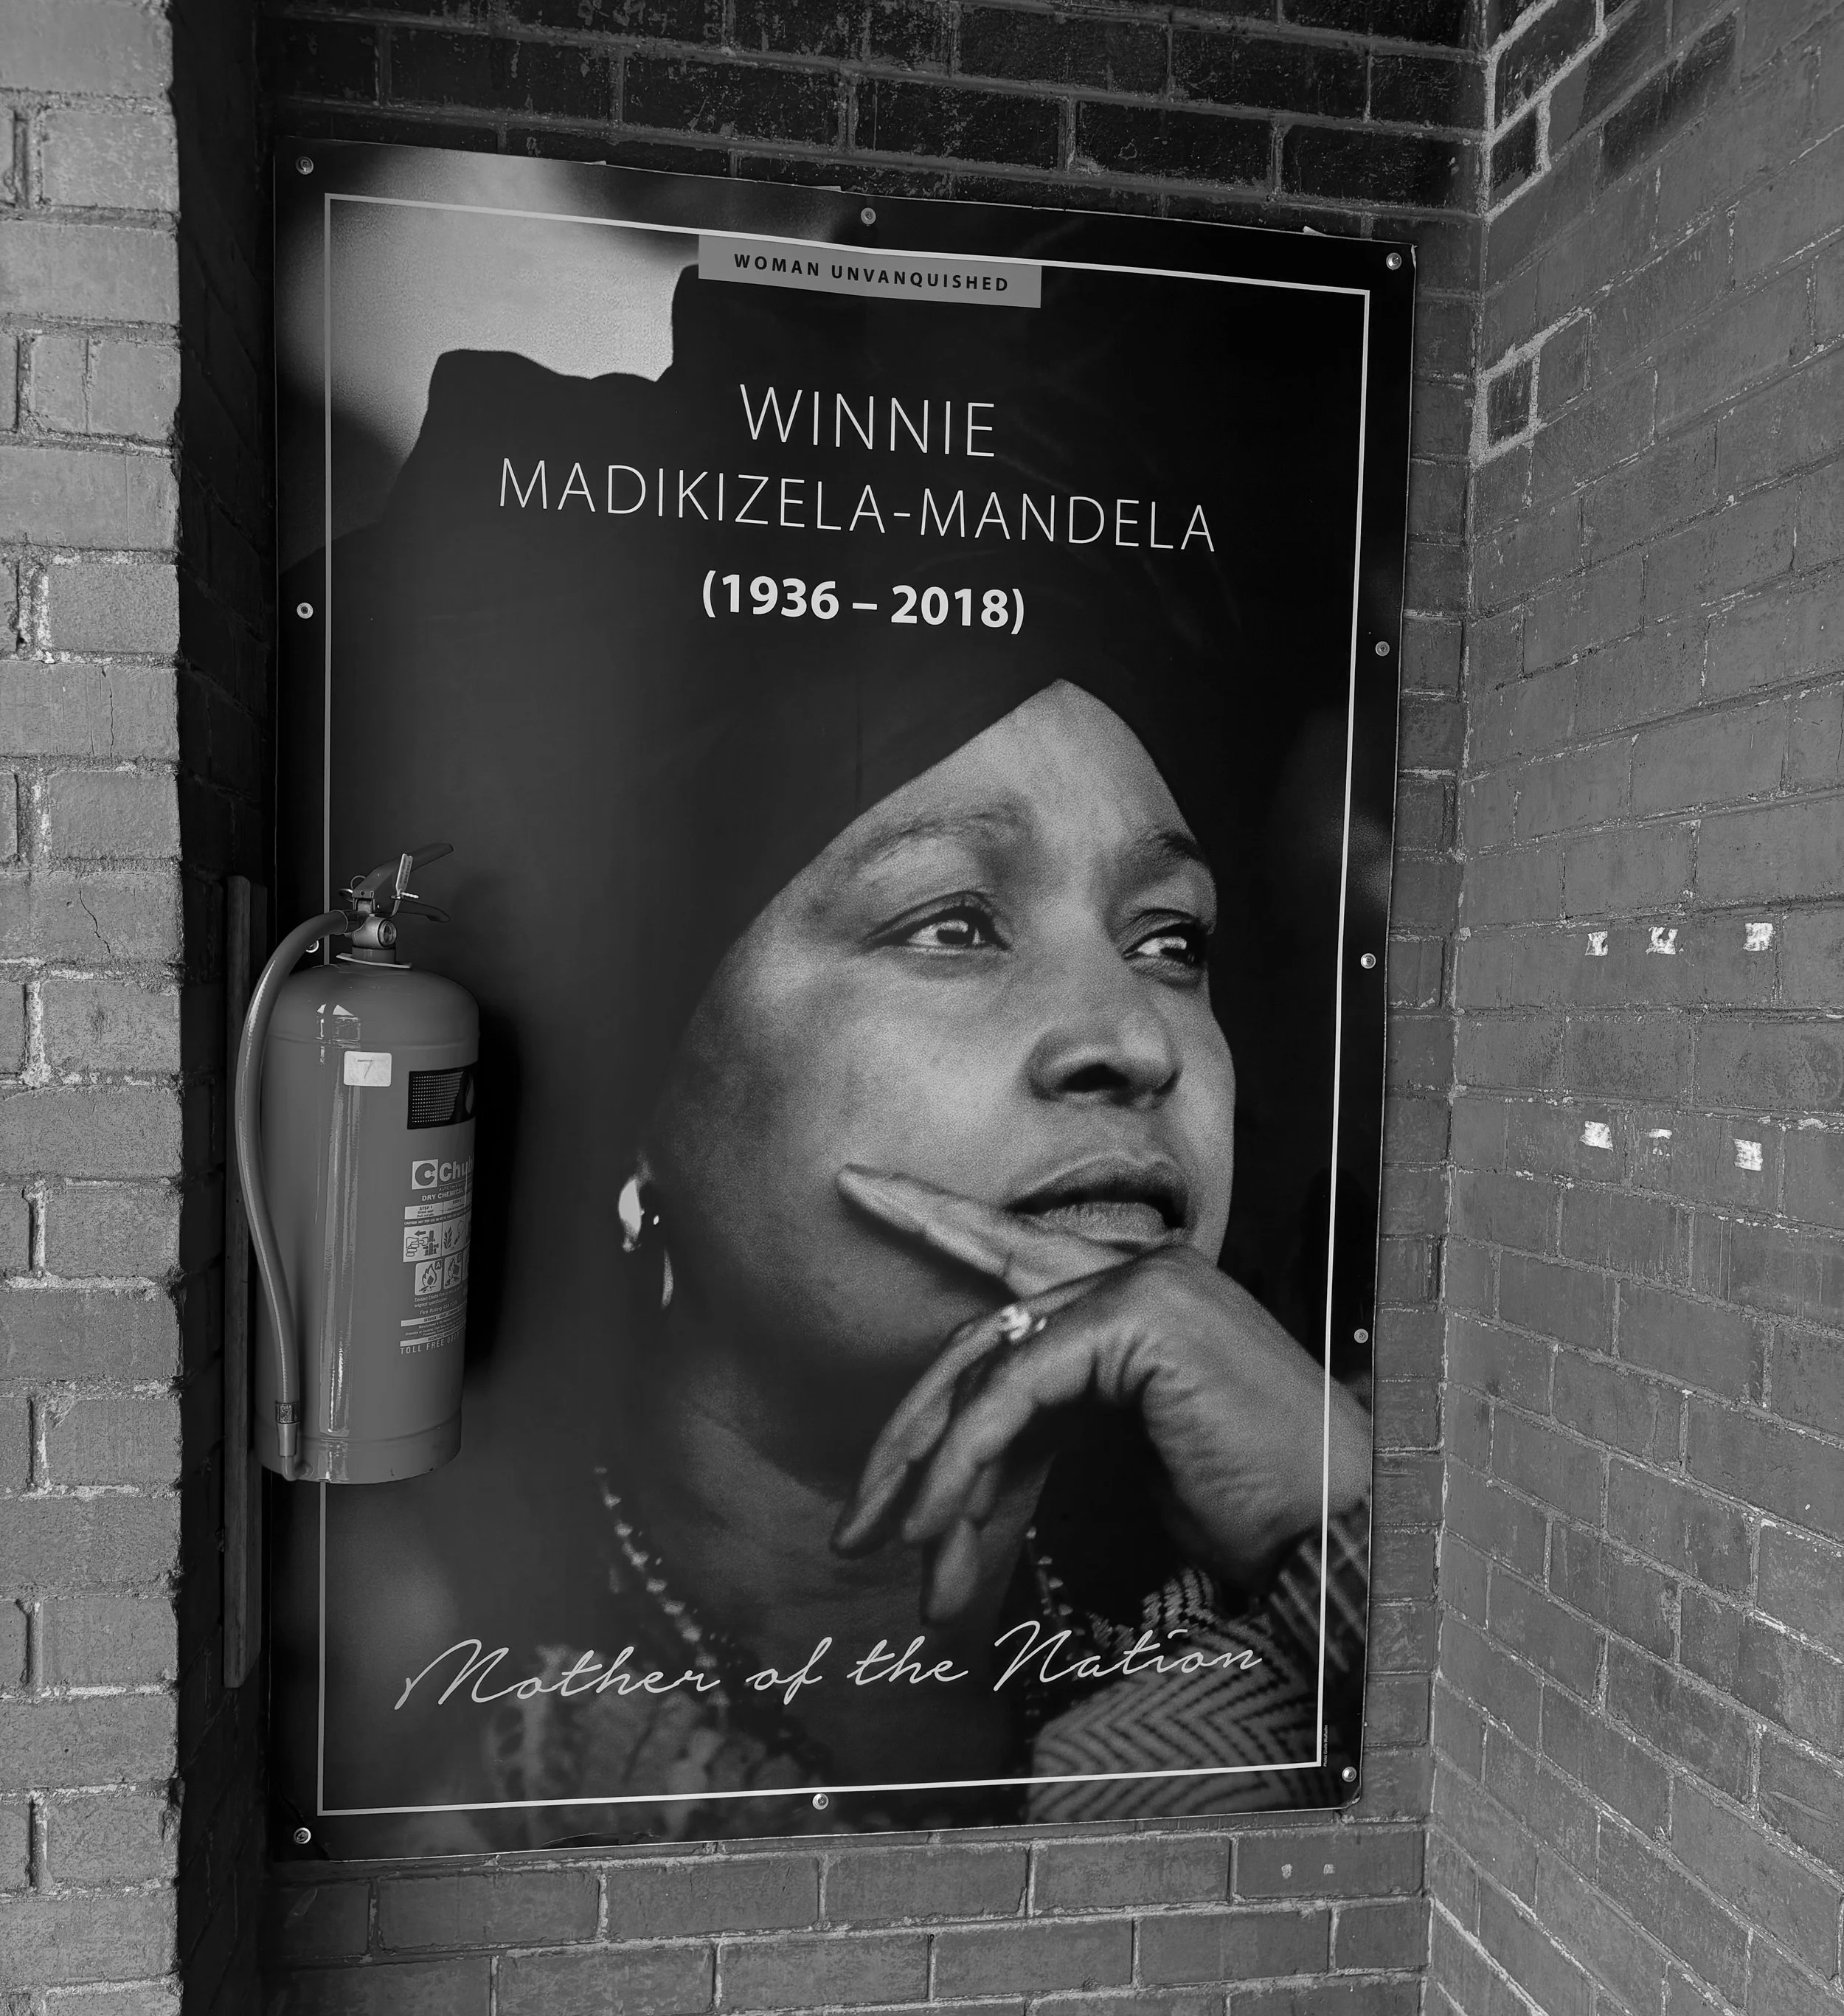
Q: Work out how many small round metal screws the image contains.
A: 11